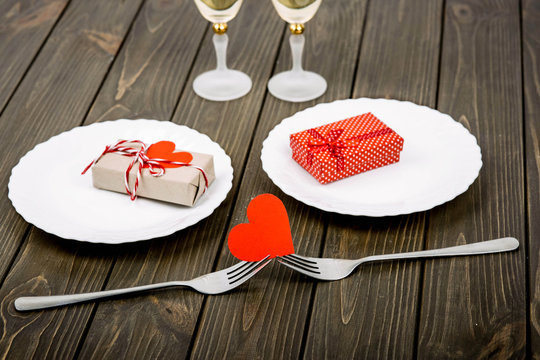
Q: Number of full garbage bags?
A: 0